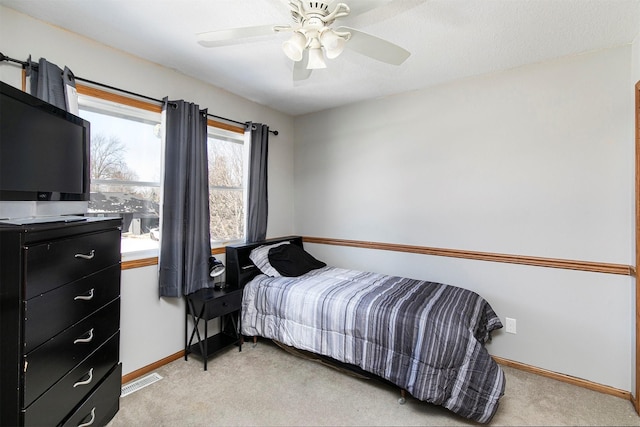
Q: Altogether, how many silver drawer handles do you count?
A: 5